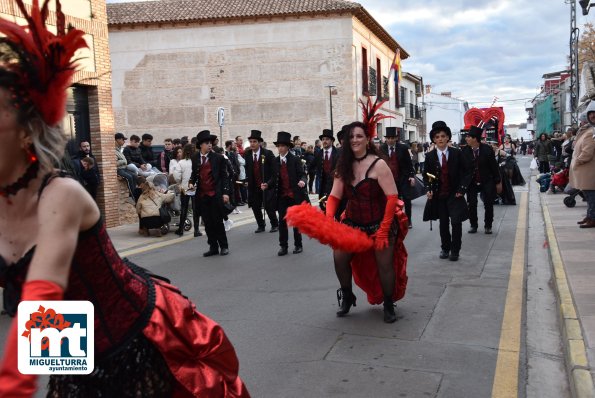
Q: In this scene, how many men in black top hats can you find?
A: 8